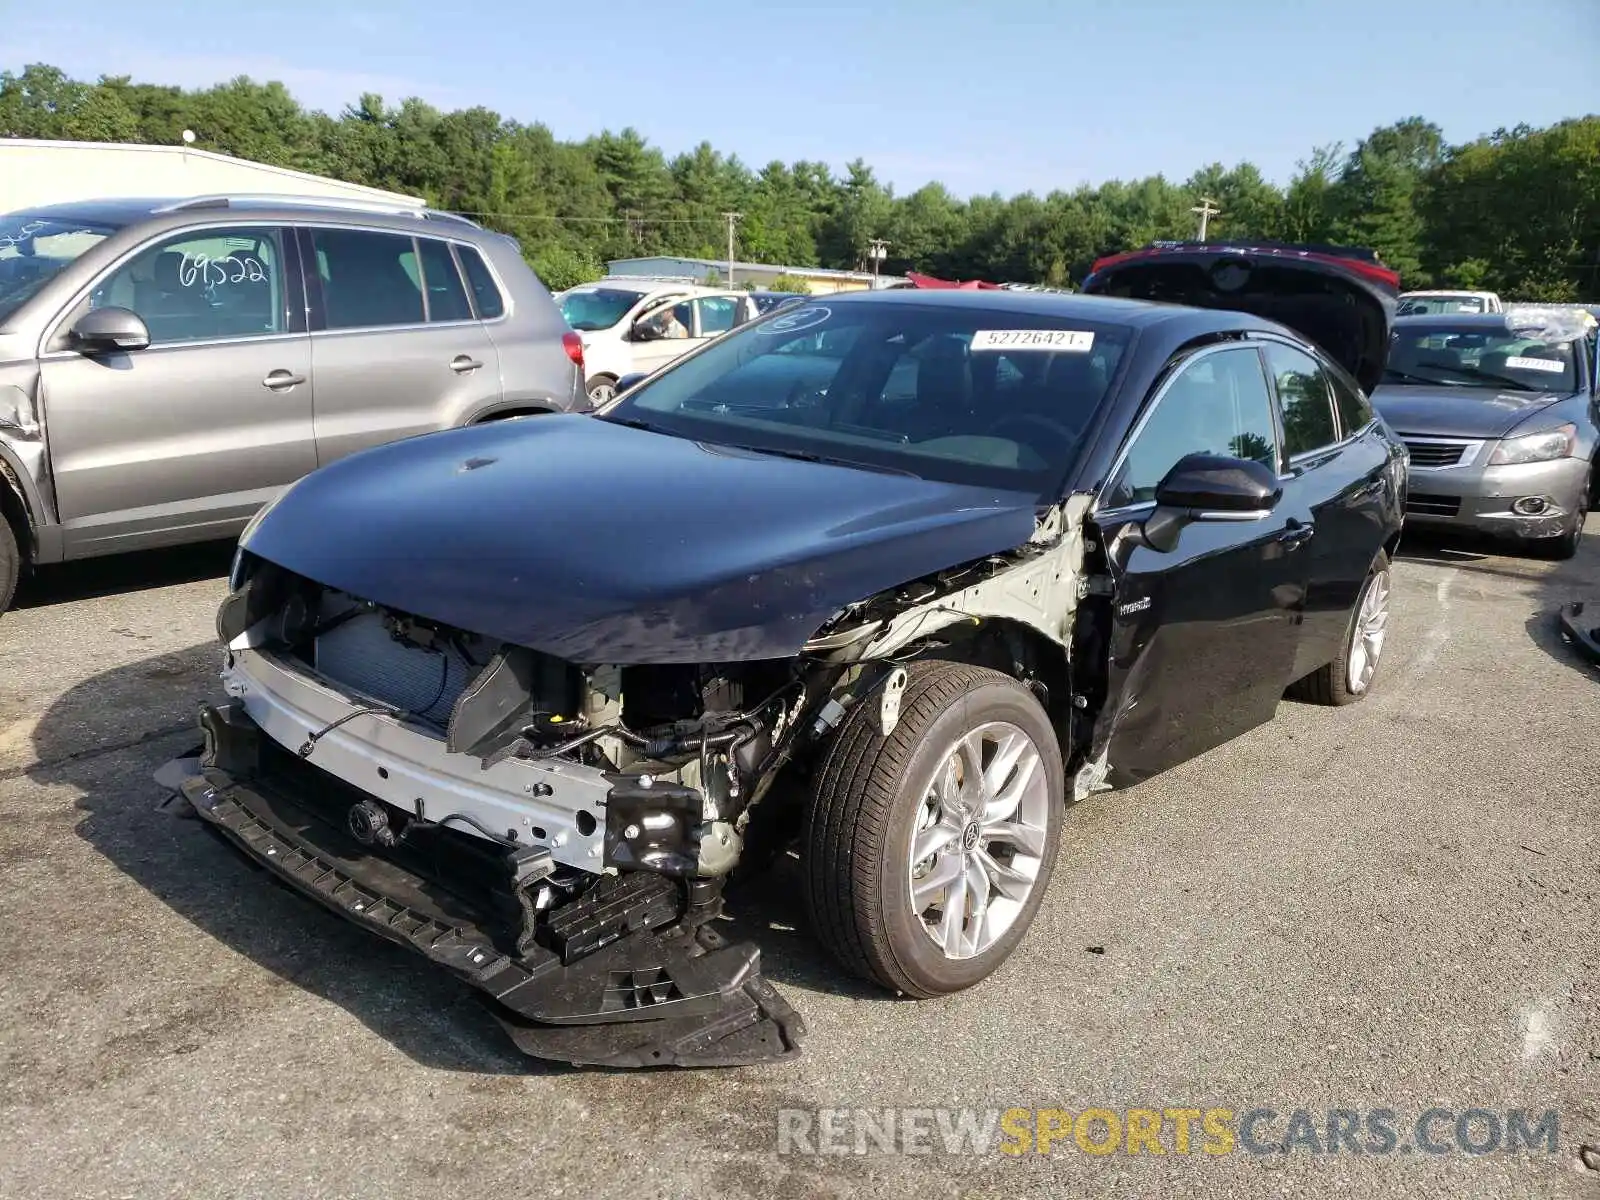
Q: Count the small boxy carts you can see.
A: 0